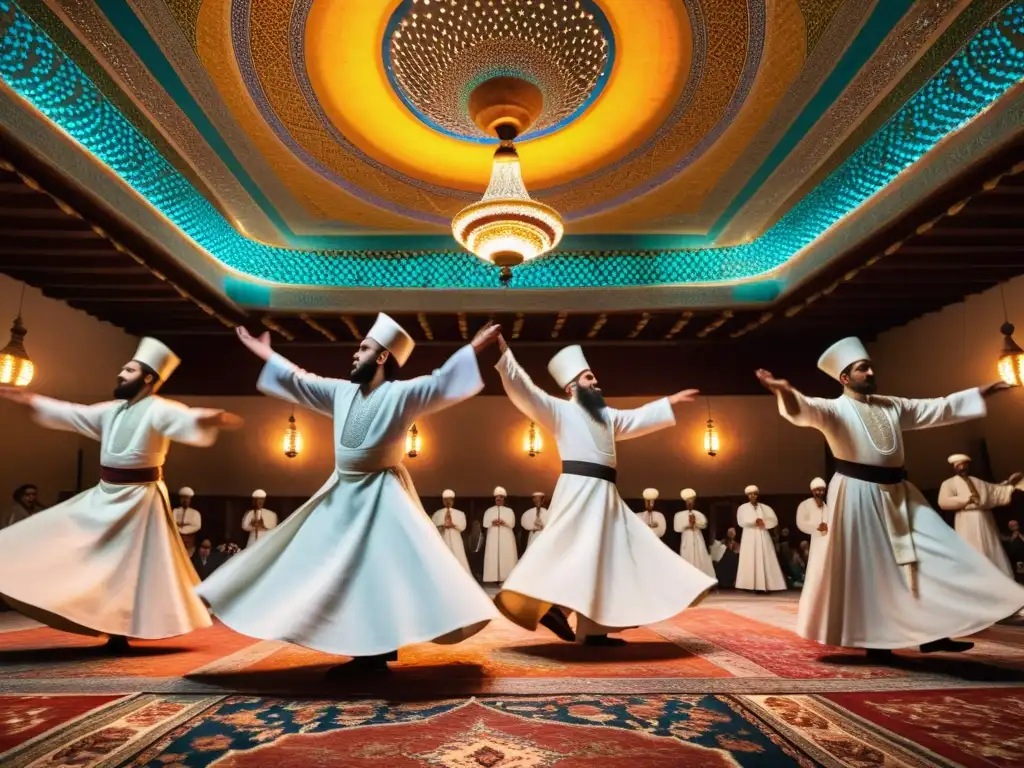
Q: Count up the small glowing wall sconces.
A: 4